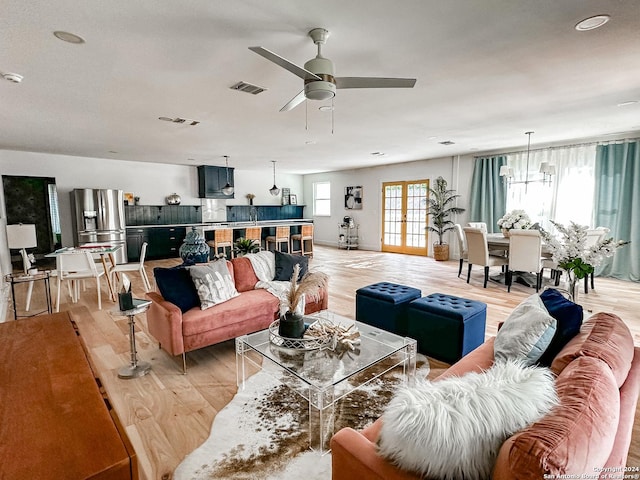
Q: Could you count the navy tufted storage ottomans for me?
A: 2